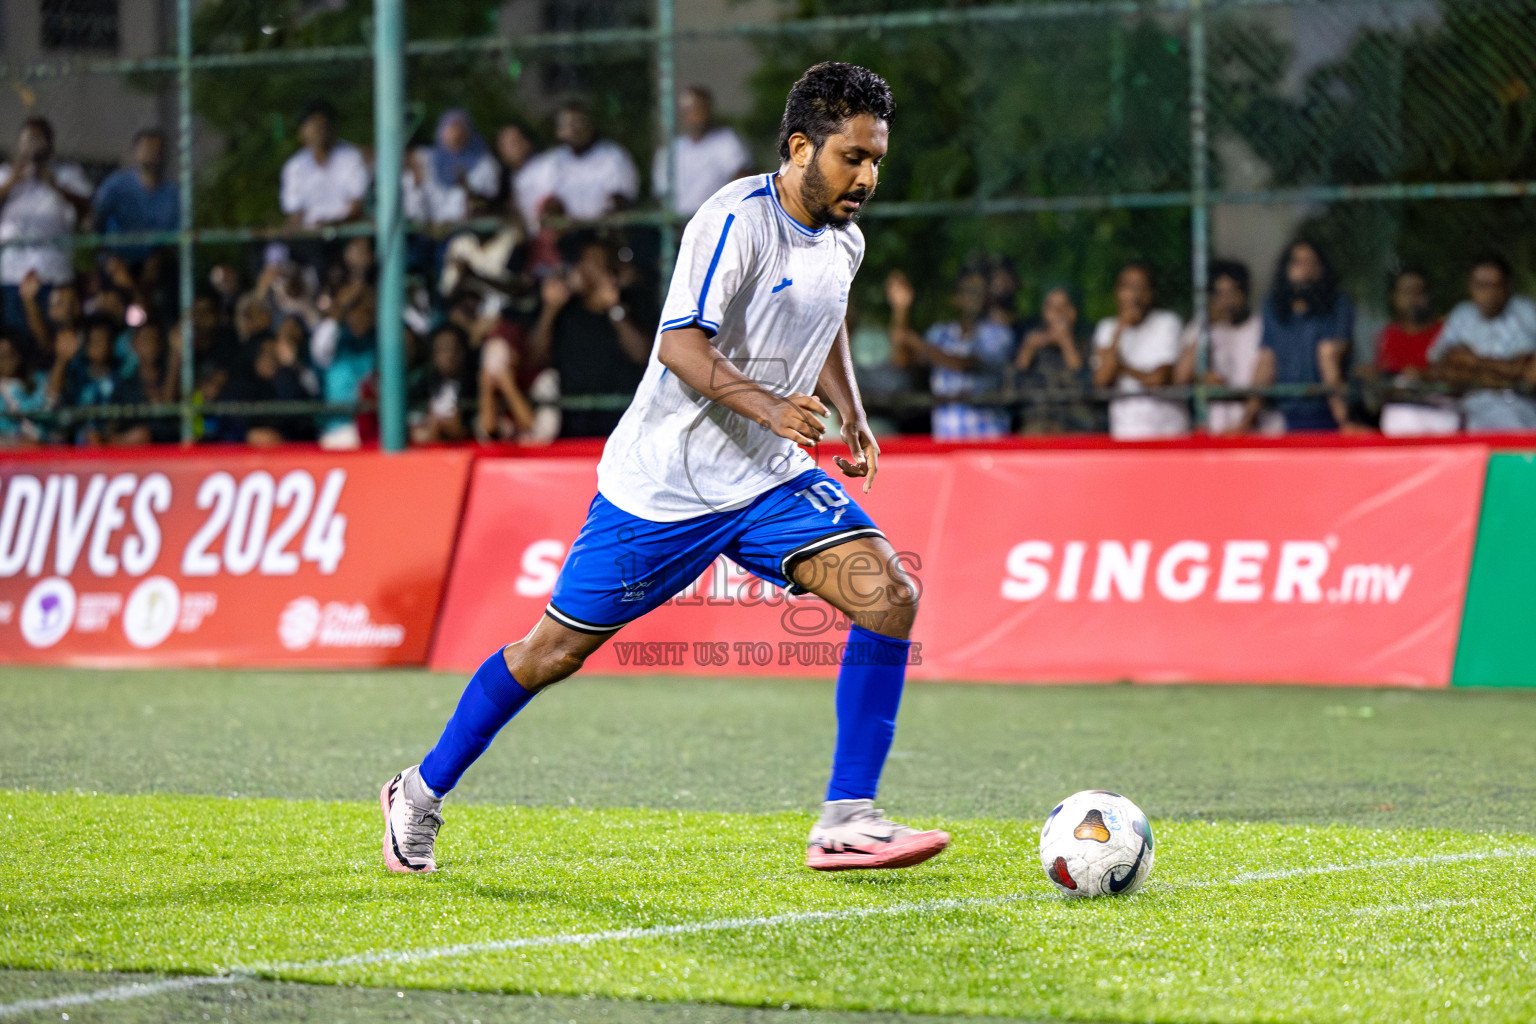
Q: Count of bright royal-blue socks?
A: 2